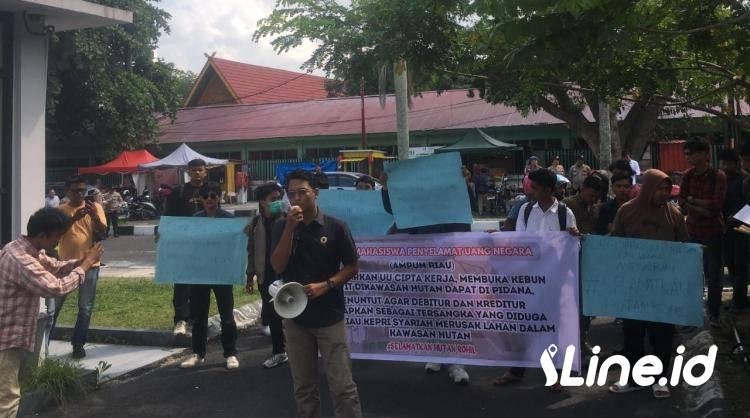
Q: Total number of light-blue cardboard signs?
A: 4